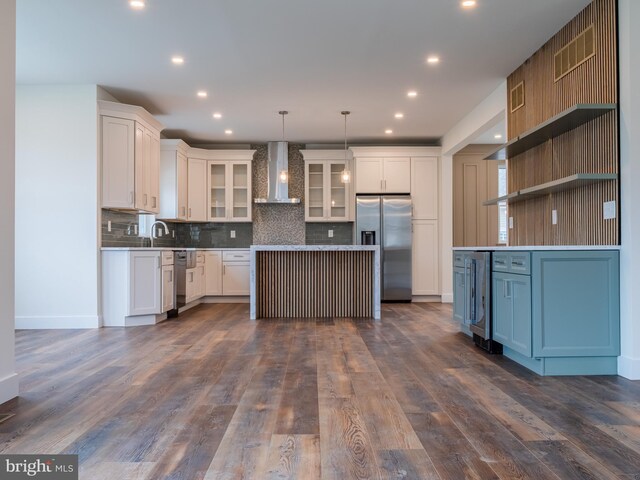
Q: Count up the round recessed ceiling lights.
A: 11